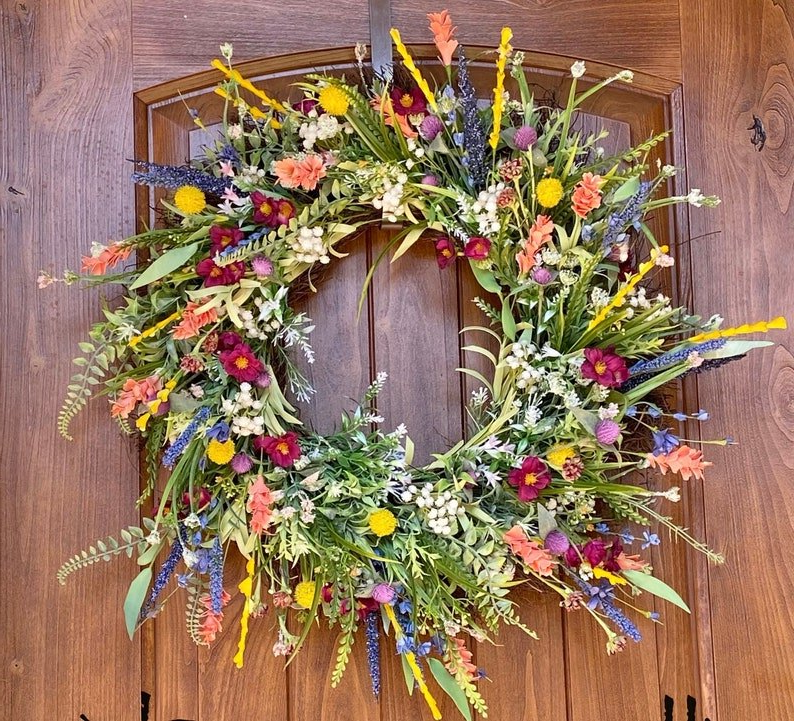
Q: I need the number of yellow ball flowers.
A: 7